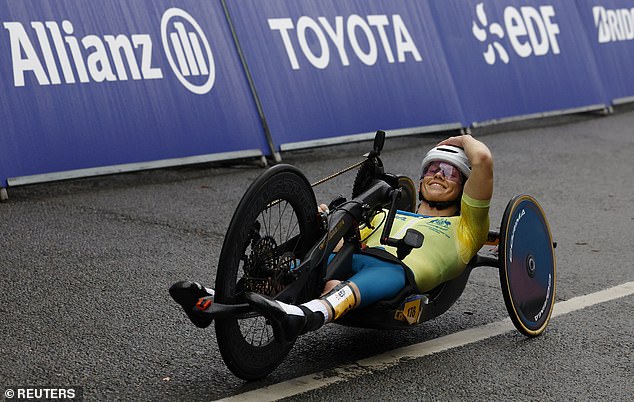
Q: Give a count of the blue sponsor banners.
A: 4